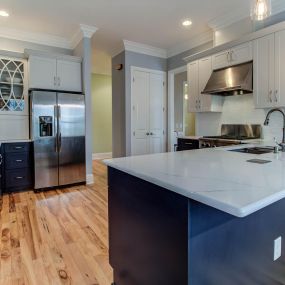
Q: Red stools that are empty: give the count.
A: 0